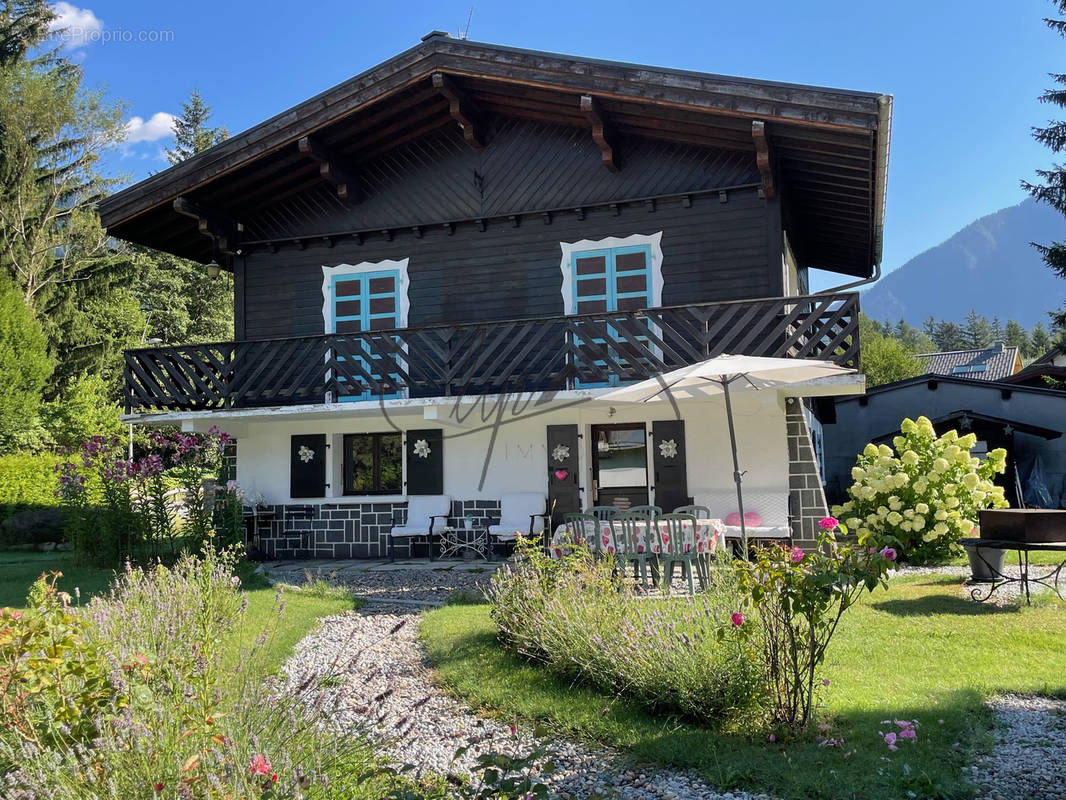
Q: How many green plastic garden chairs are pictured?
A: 6